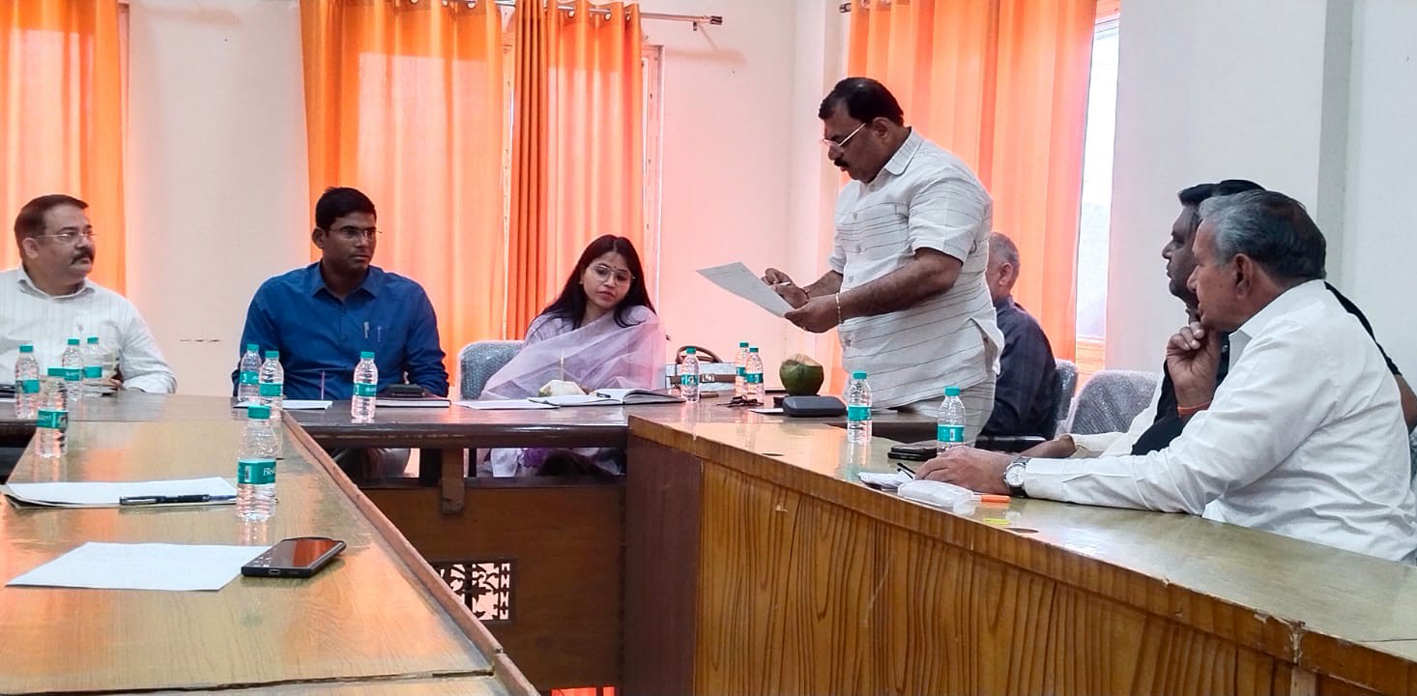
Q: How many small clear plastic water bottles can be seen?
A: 13